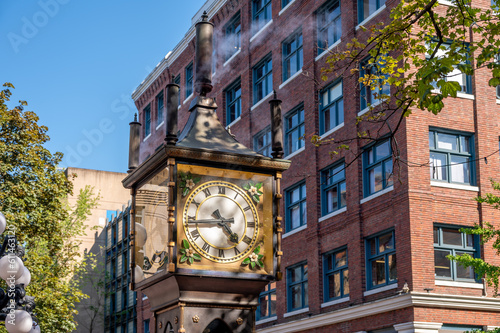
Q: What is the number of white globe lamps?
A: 5